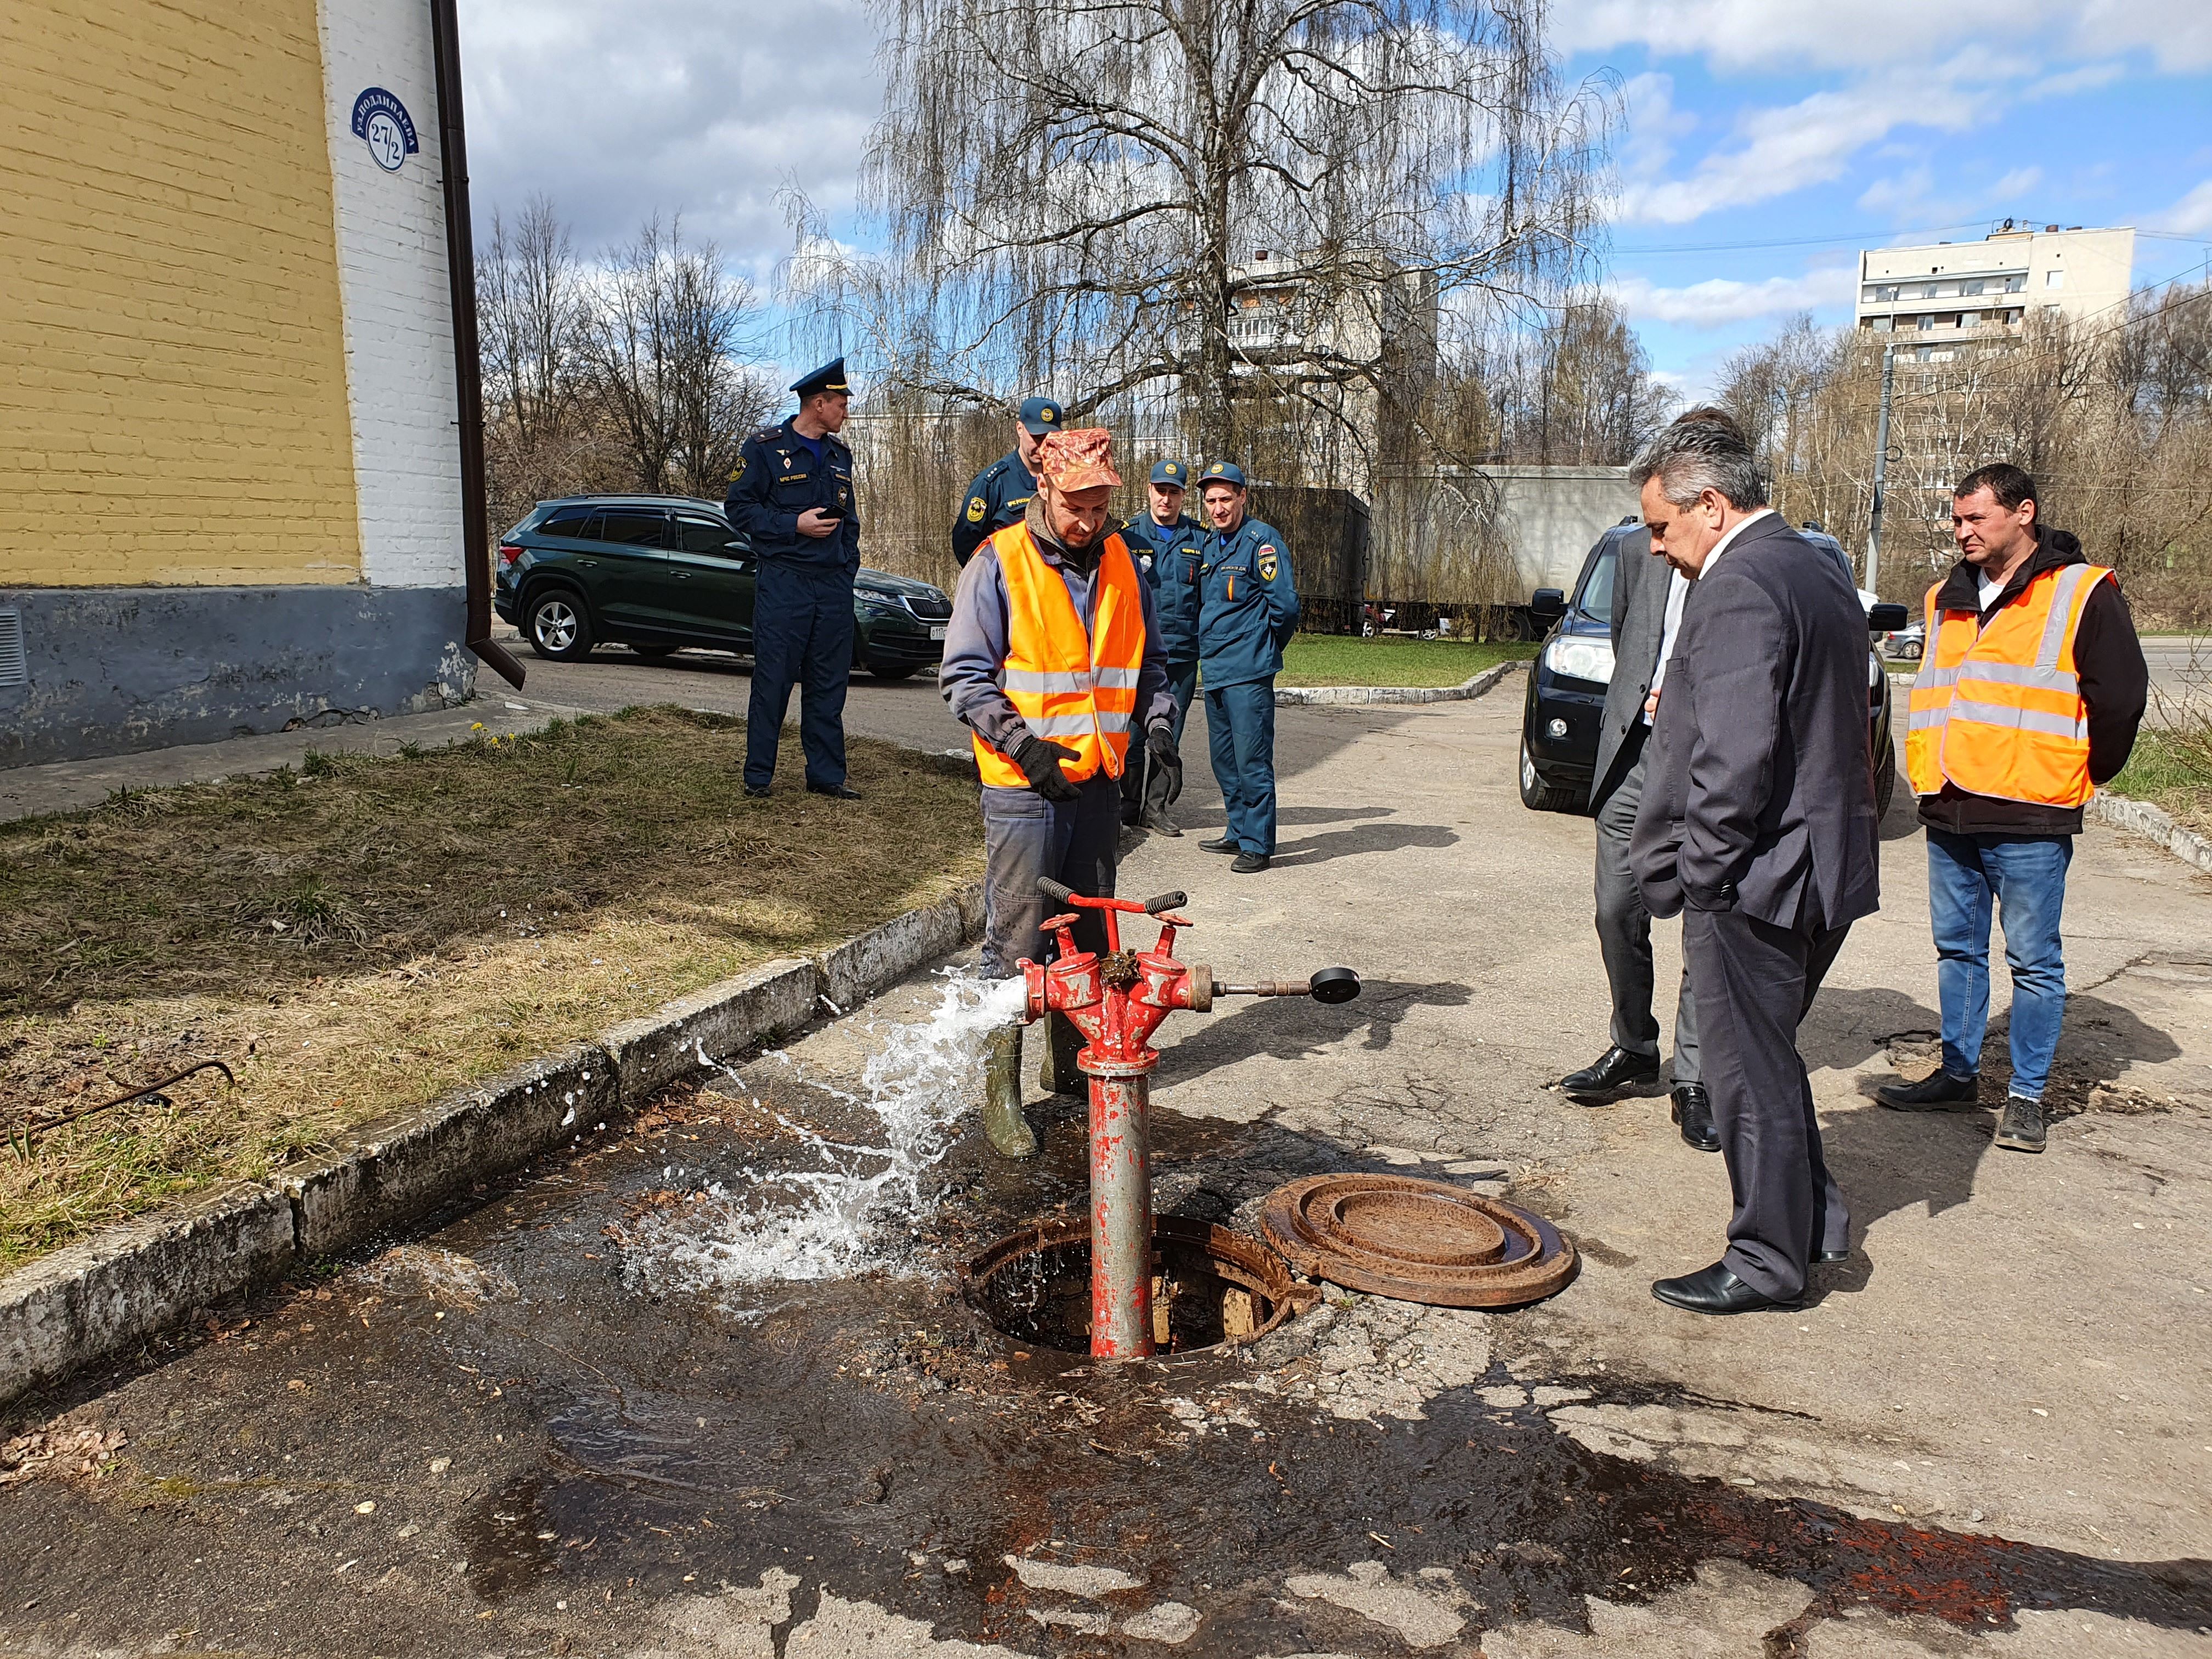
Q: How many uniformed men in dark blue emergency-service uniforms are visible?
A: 4